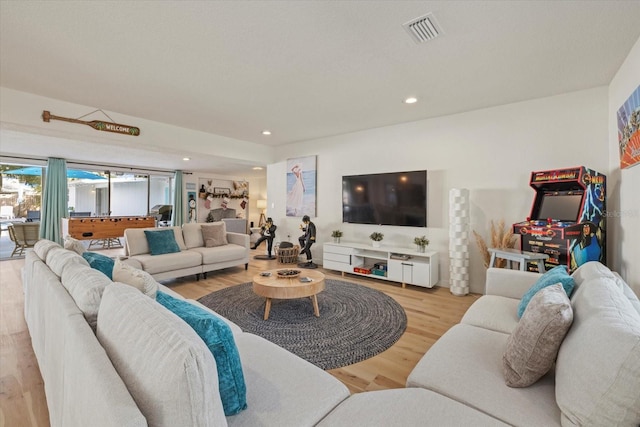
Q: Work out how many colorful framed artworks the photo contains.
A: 2